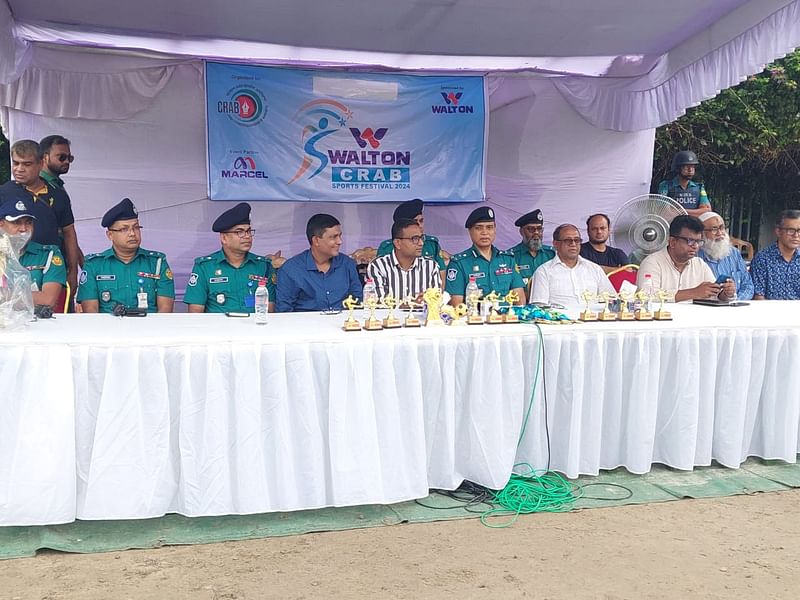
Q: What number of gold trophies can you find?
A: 14